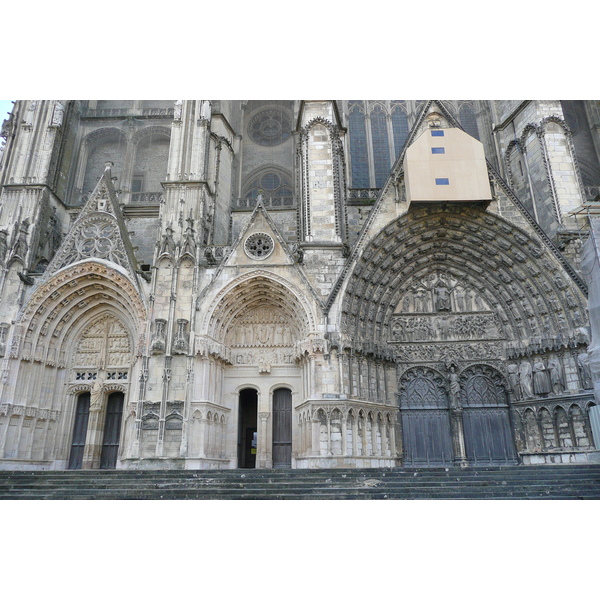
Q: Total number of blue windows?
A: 3